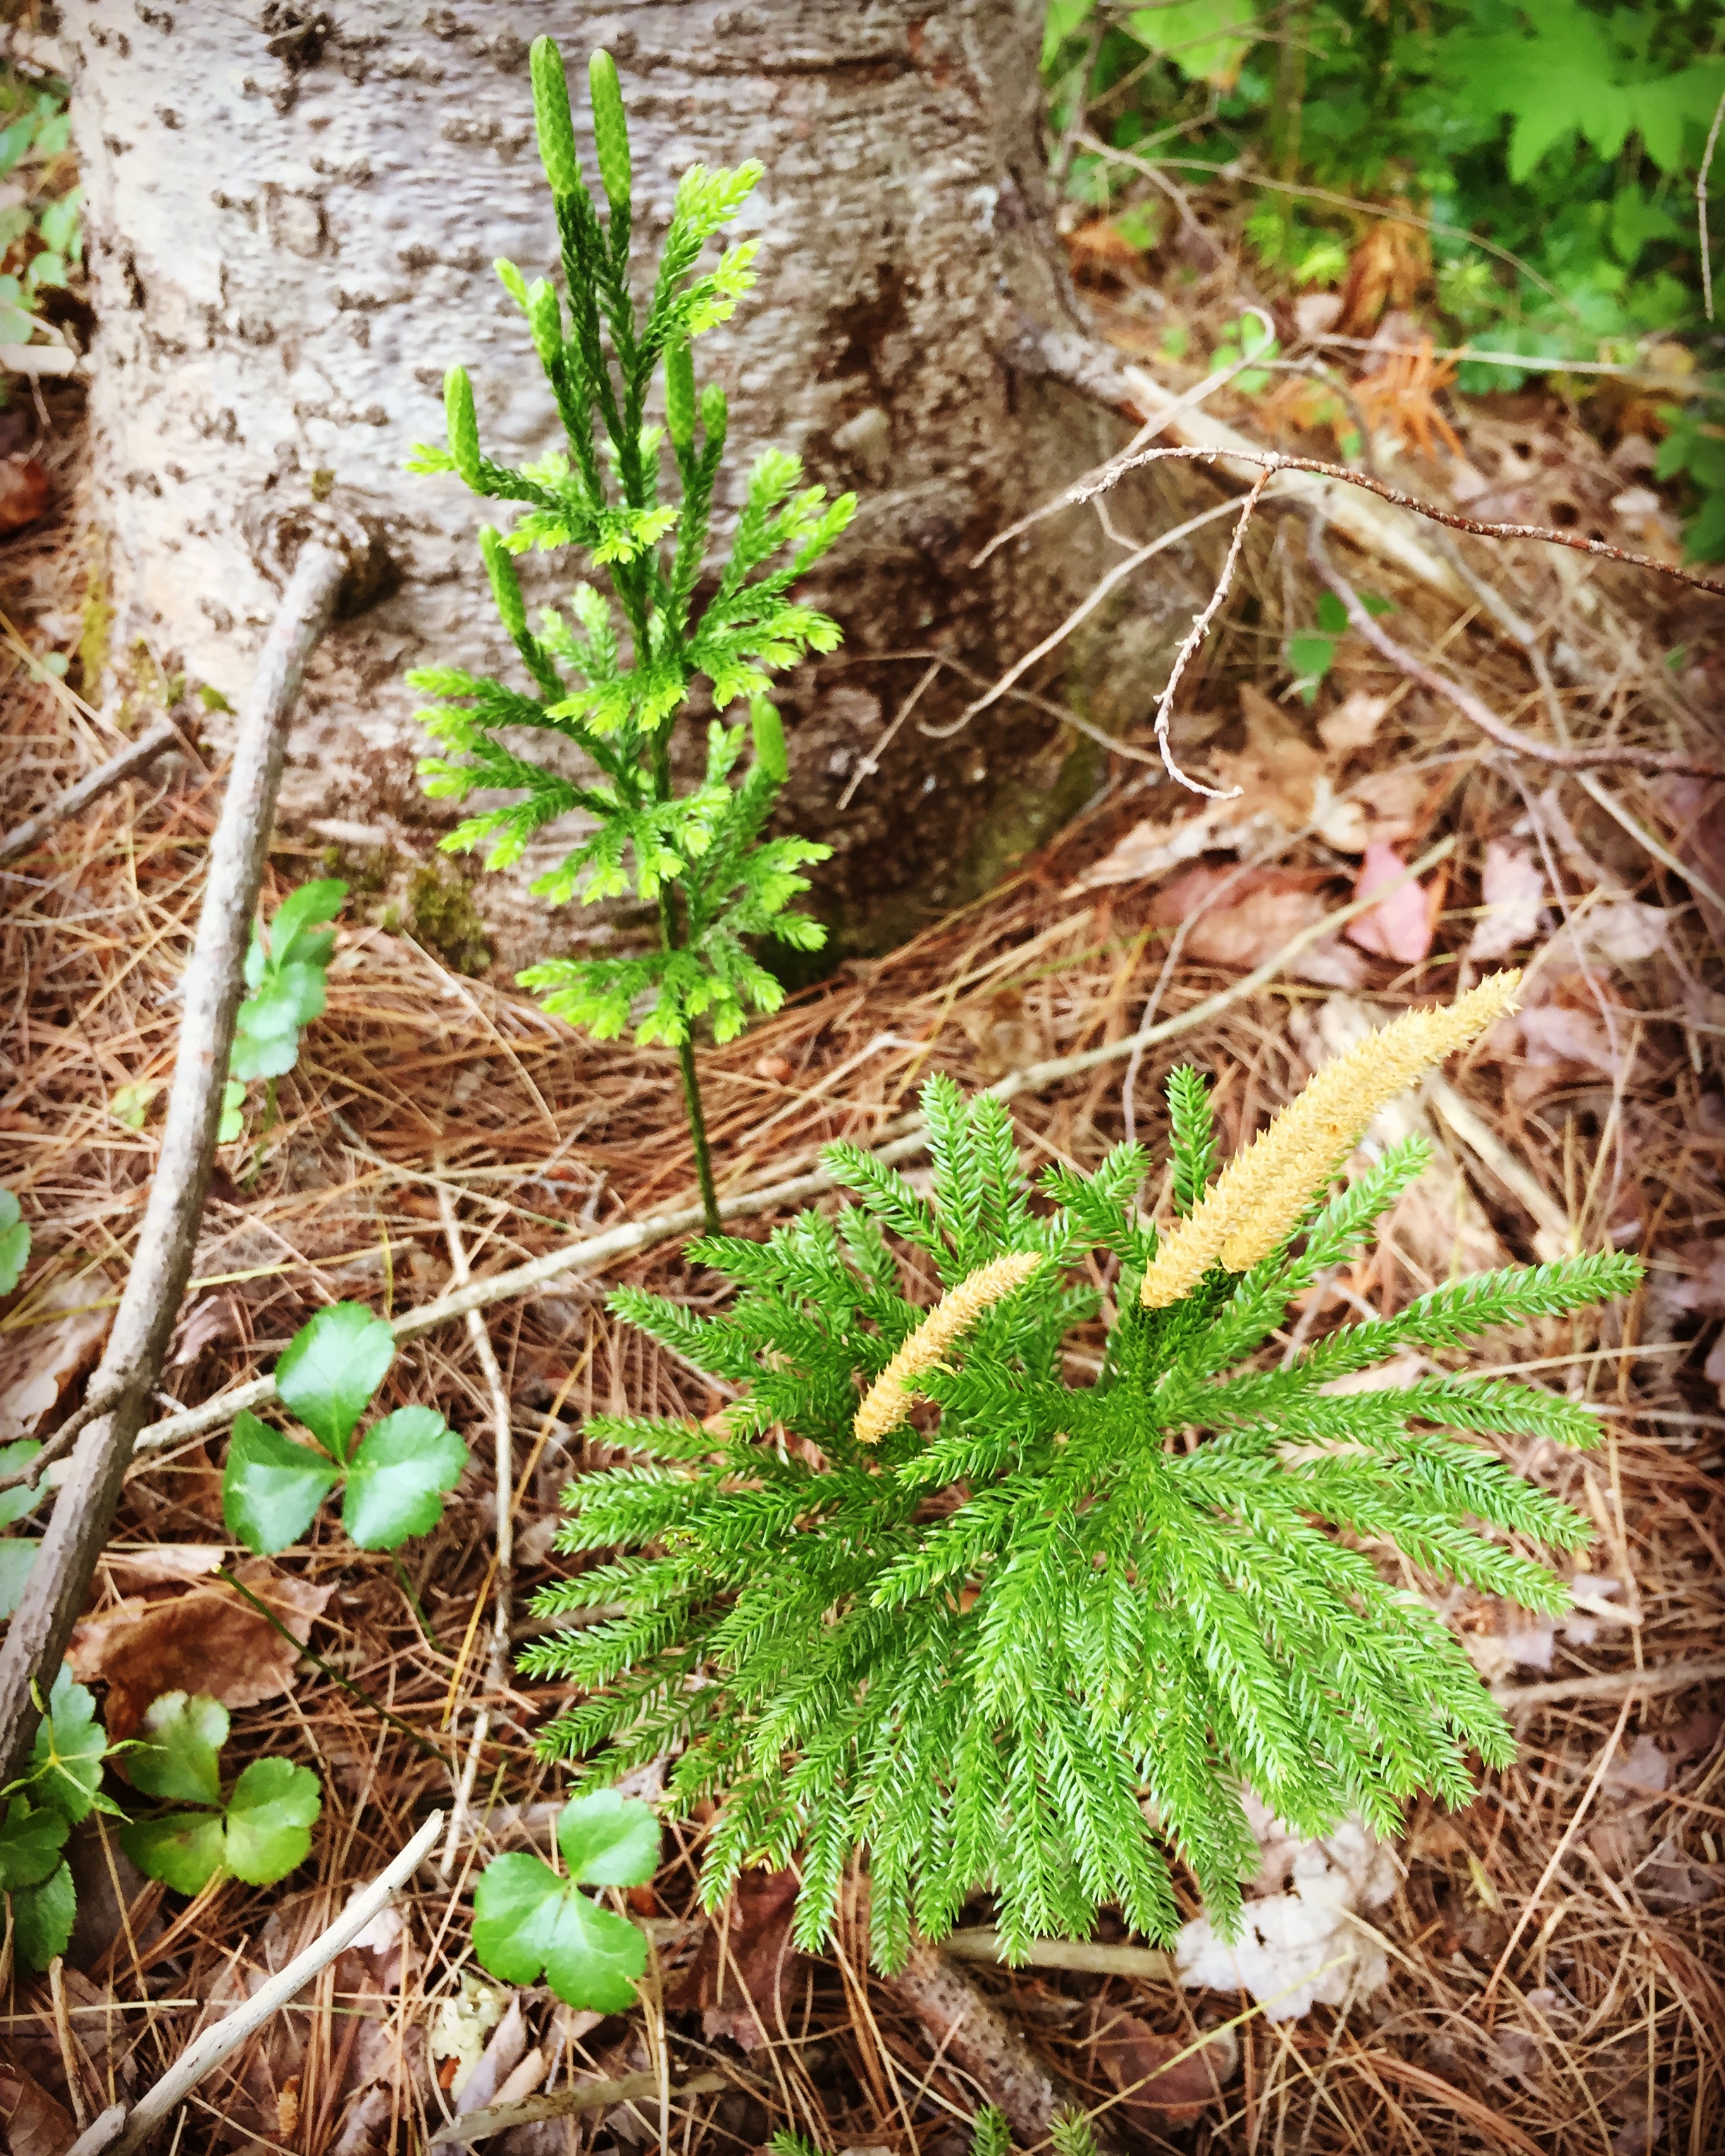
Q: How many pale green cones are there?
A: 8